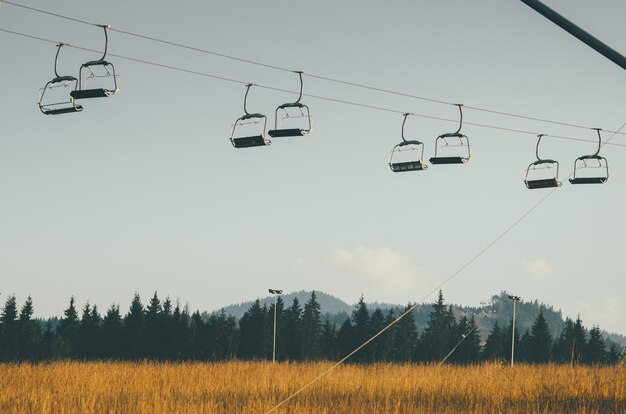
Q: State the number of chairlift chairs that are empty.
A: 8